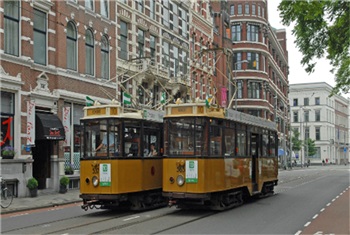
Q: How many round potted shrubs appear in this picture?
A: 2